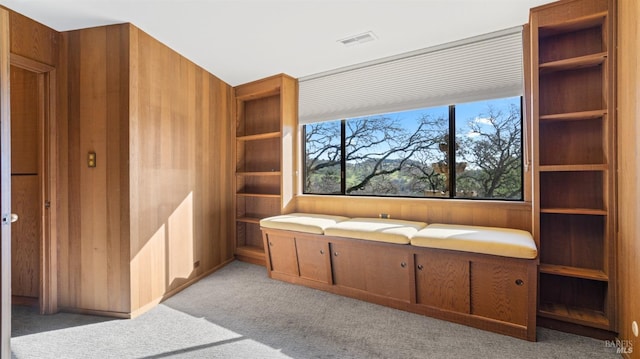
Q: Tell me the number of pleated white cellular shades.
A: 1